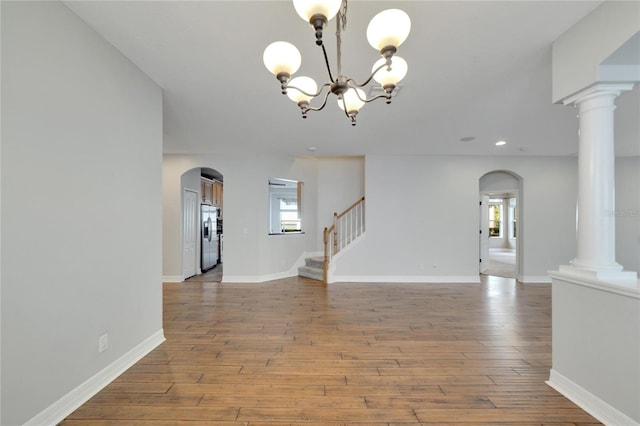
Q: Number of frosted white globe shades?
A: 6